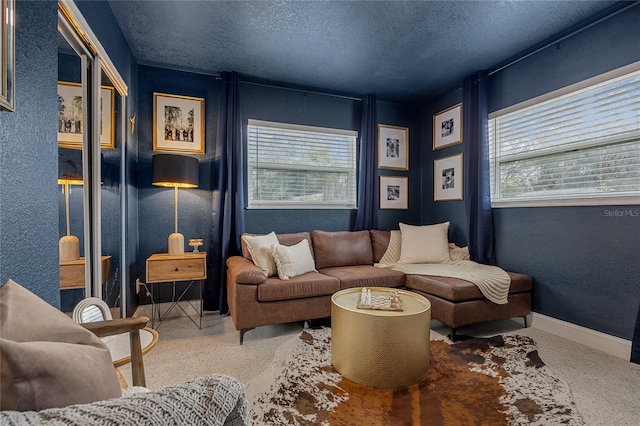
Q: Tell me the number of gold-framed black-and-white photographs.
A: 4